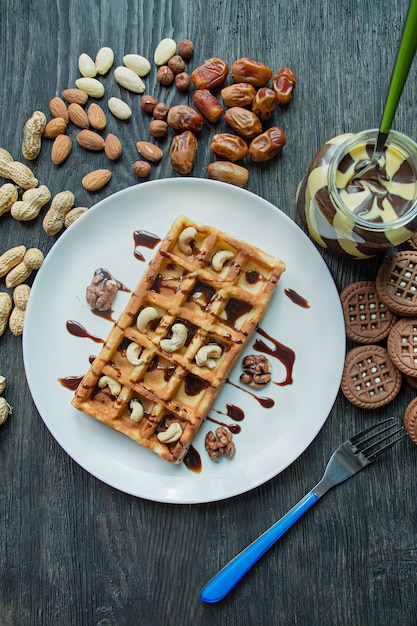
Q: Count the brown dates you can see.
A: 12